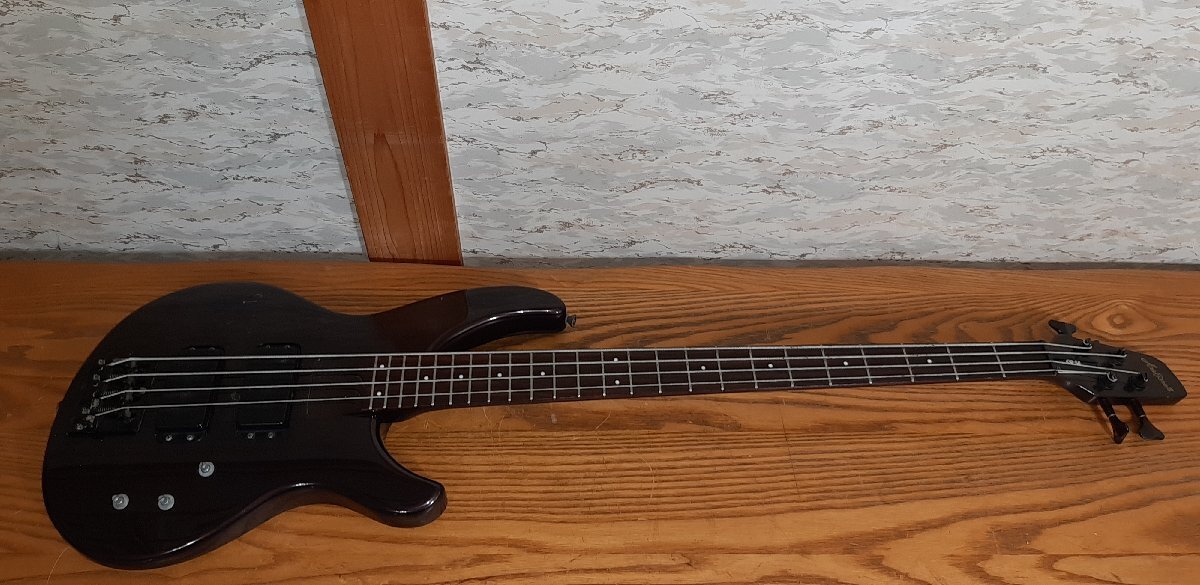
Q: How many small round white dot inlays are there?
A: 12